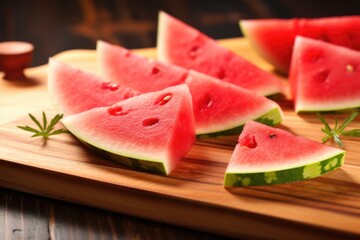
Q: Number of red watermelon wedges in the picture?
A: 8